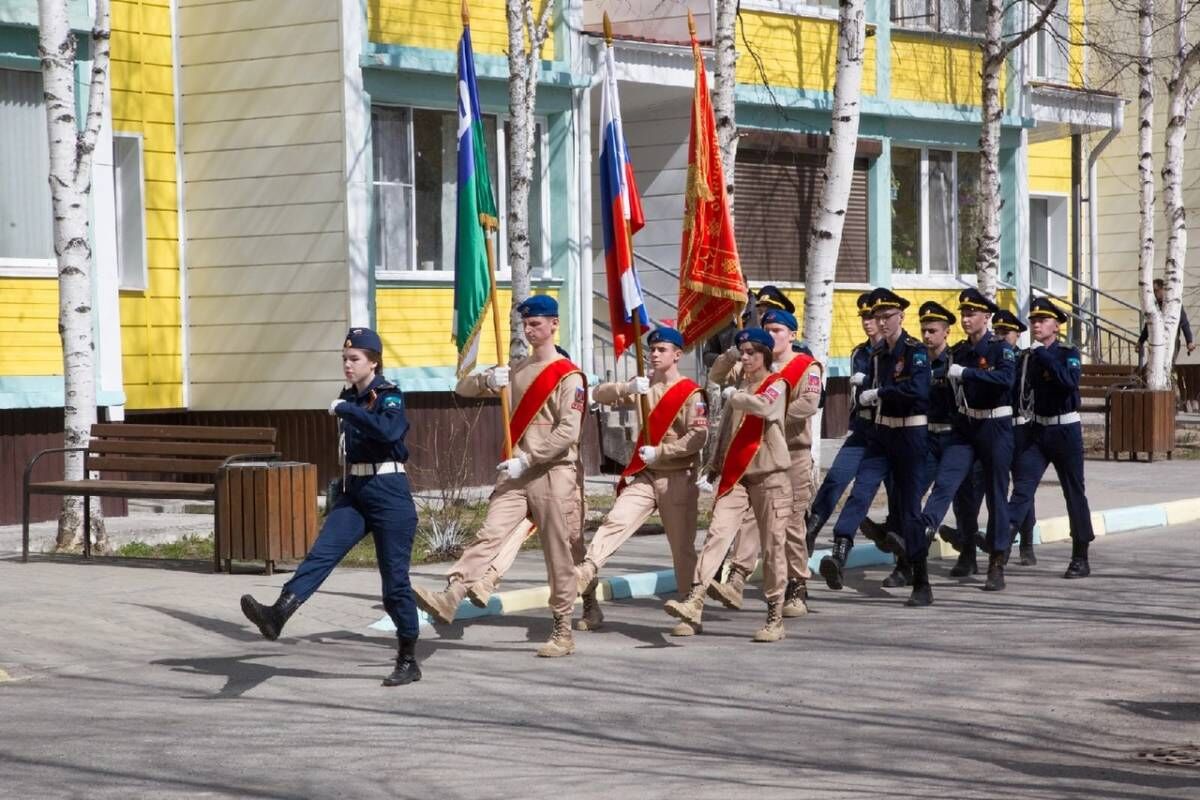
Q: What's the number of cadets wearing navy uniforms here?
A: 8